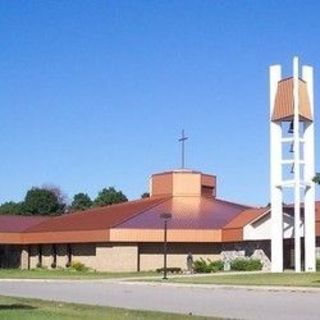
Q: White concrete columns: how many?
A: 3